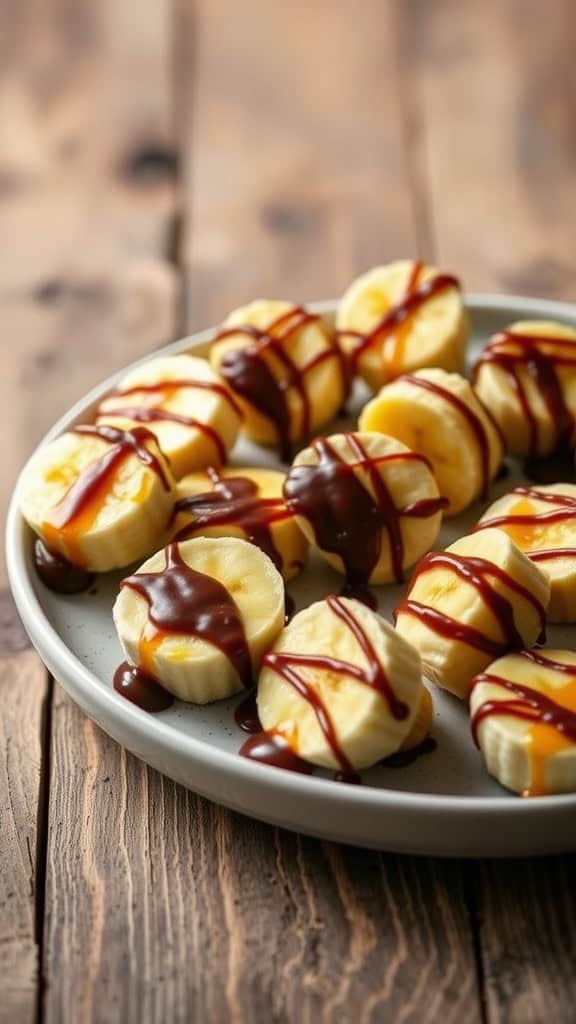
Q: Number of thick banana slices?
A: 13